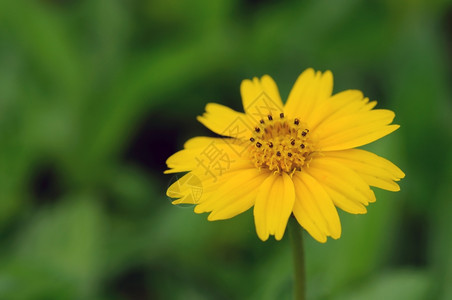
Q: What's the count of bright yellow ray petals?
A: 12